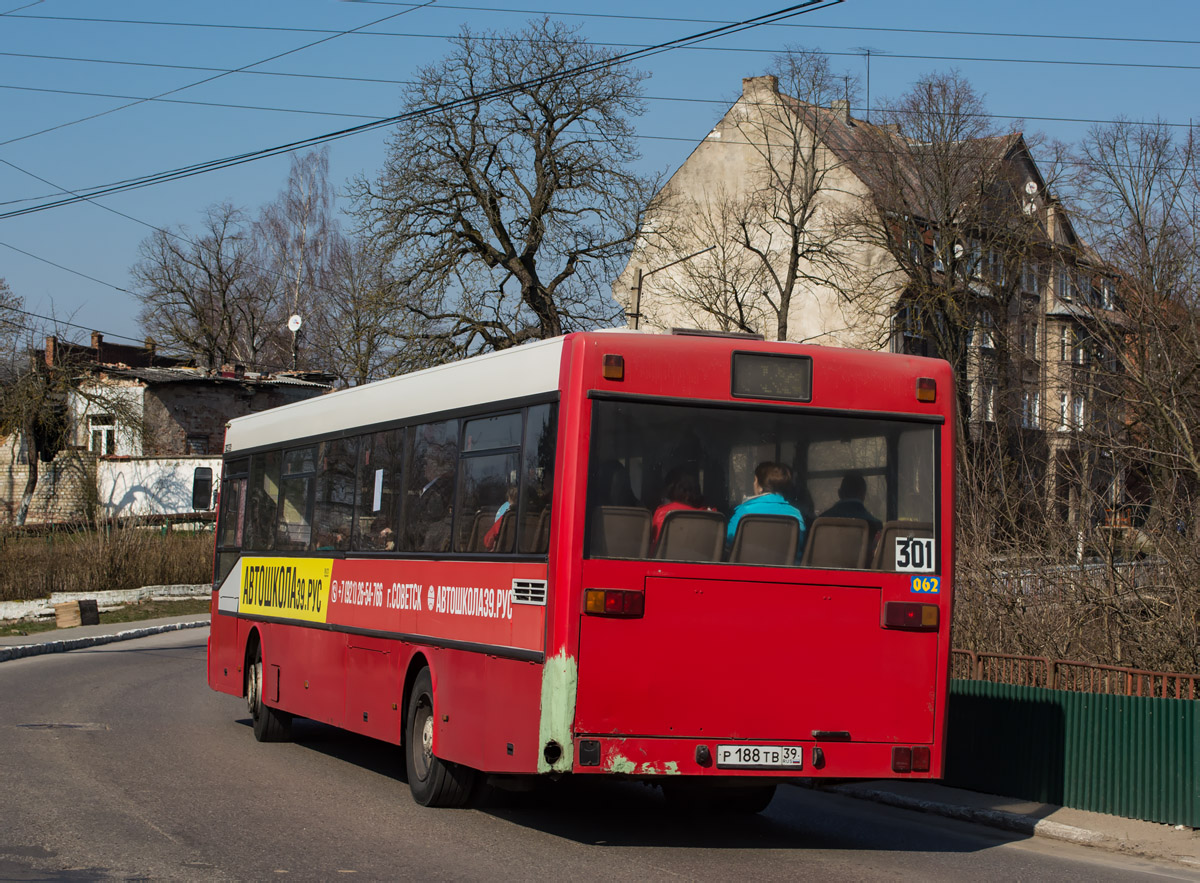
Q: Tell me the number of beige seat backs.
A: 5